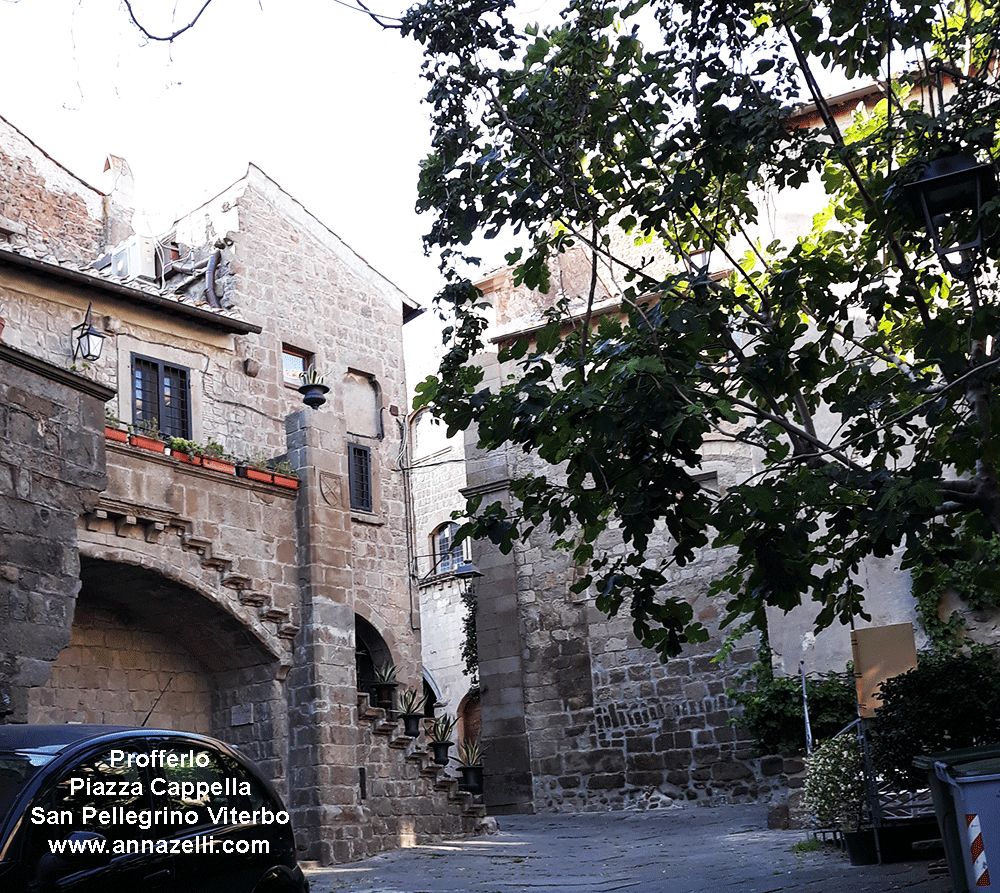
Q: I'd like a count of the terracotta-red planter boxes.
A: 6